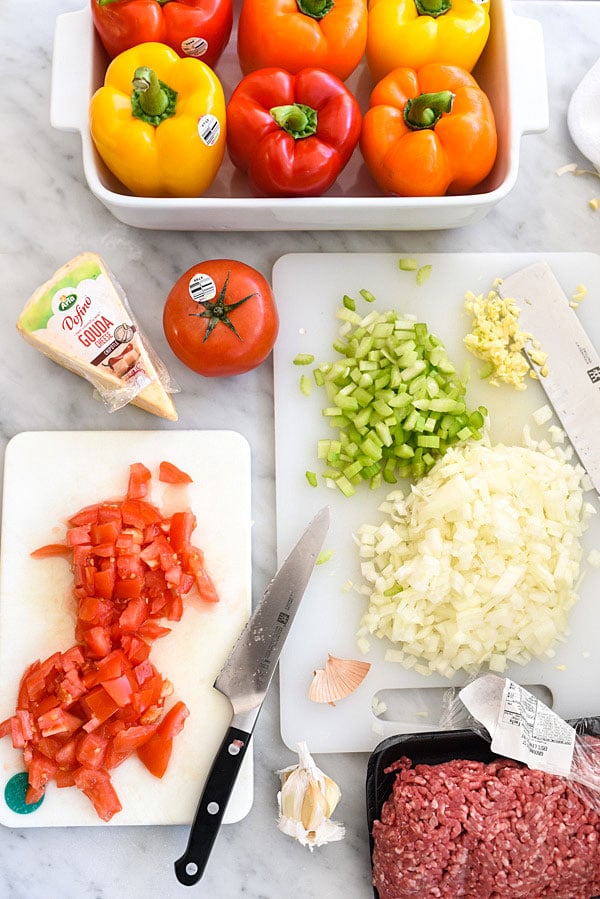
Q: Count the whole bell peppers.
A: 6